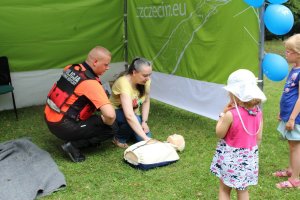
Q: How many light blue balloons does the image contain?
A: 4